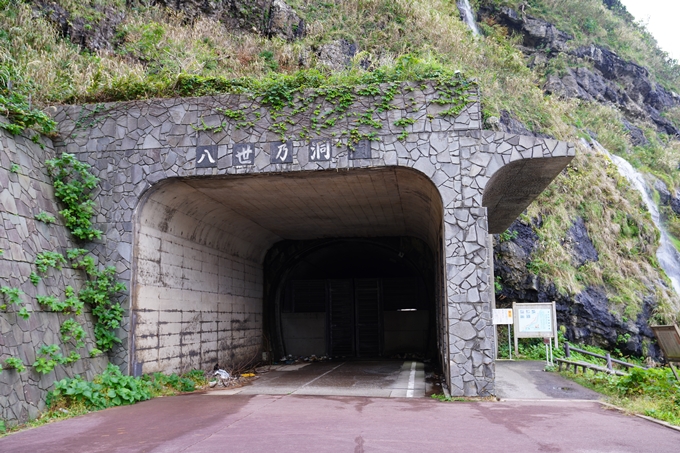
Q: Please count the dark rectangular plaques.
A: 5